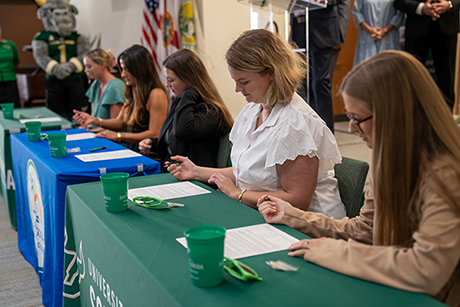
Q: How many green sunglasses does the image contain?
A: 2